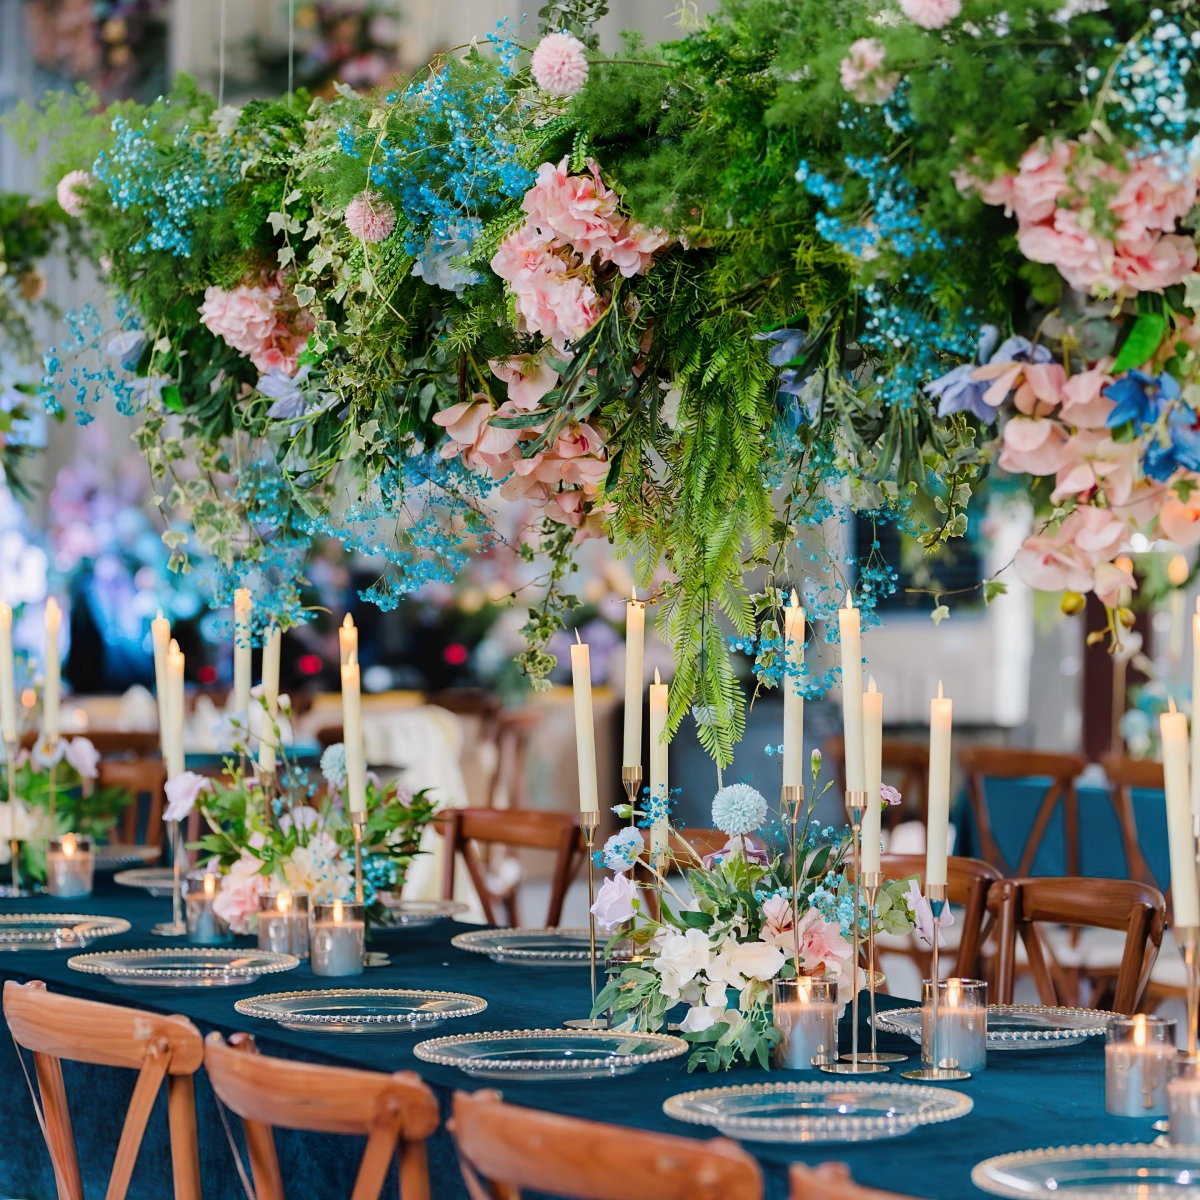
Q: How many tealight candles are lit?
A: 8